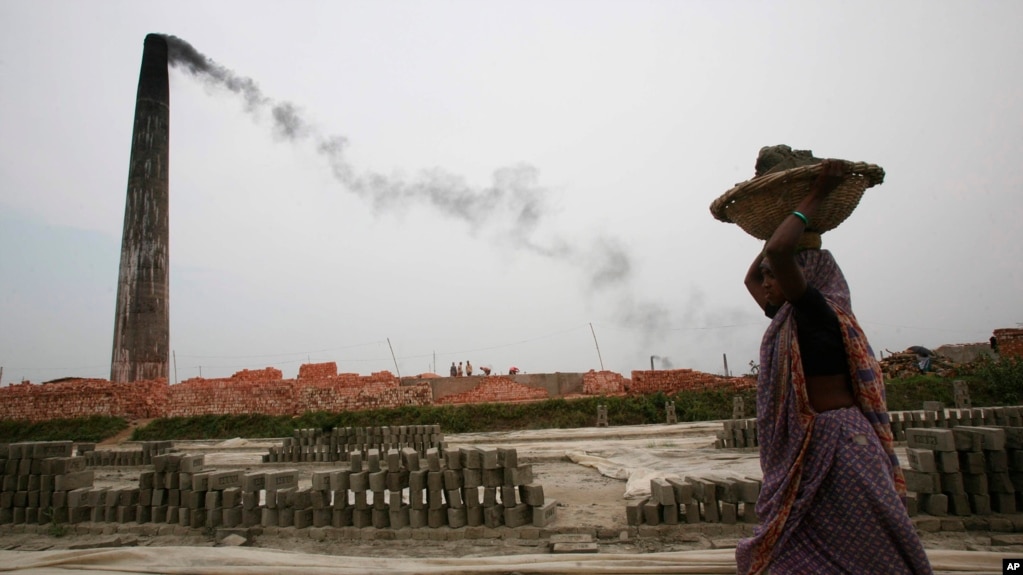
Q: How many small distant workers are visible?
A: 5